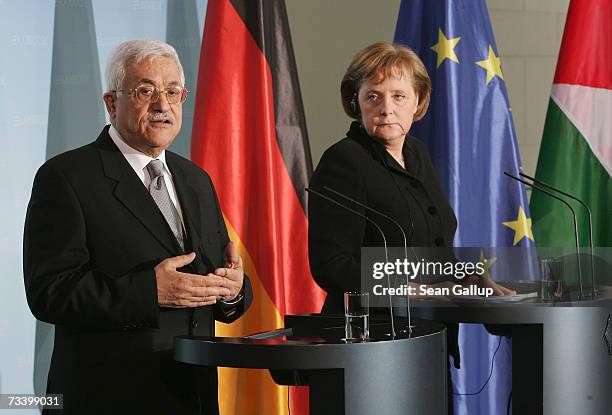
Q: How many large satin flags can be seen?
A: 3